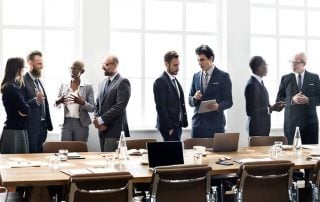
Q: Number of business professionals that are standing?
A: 8